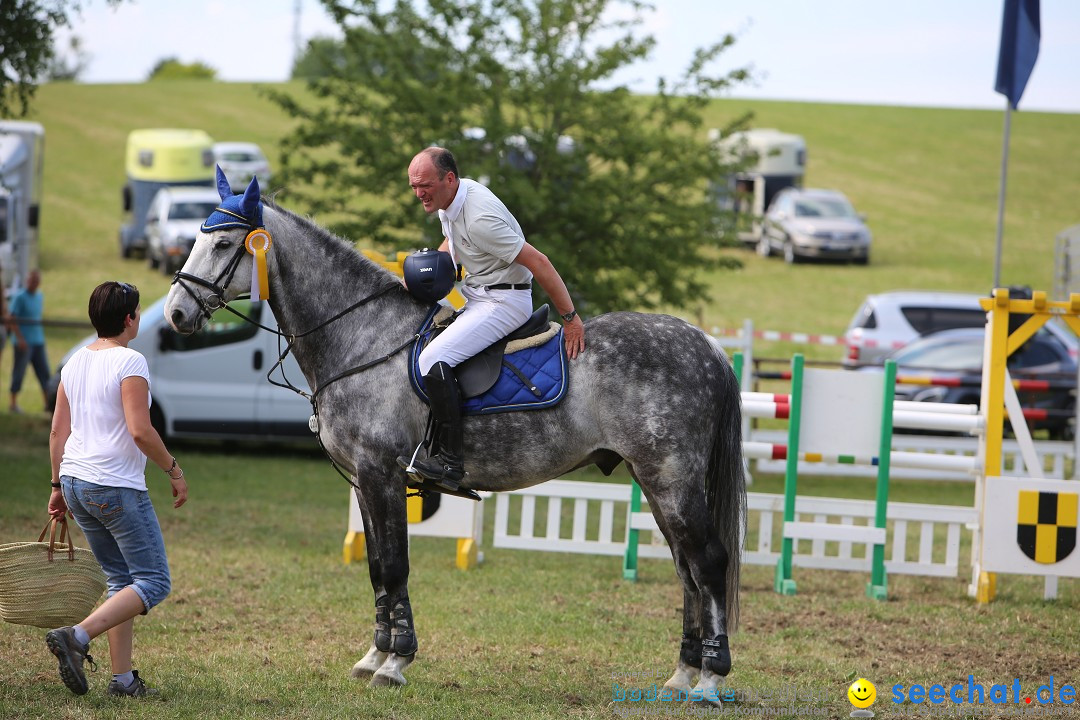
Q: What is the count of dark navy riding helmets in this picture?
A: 1